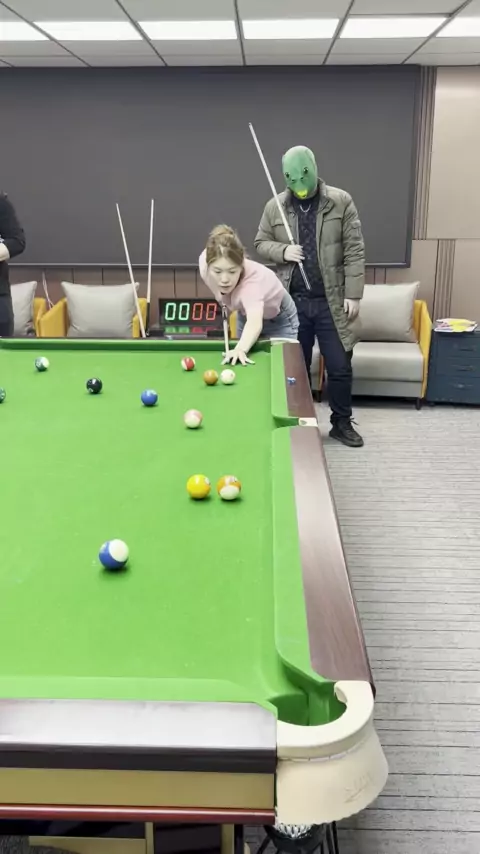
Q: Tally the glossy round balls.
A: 11